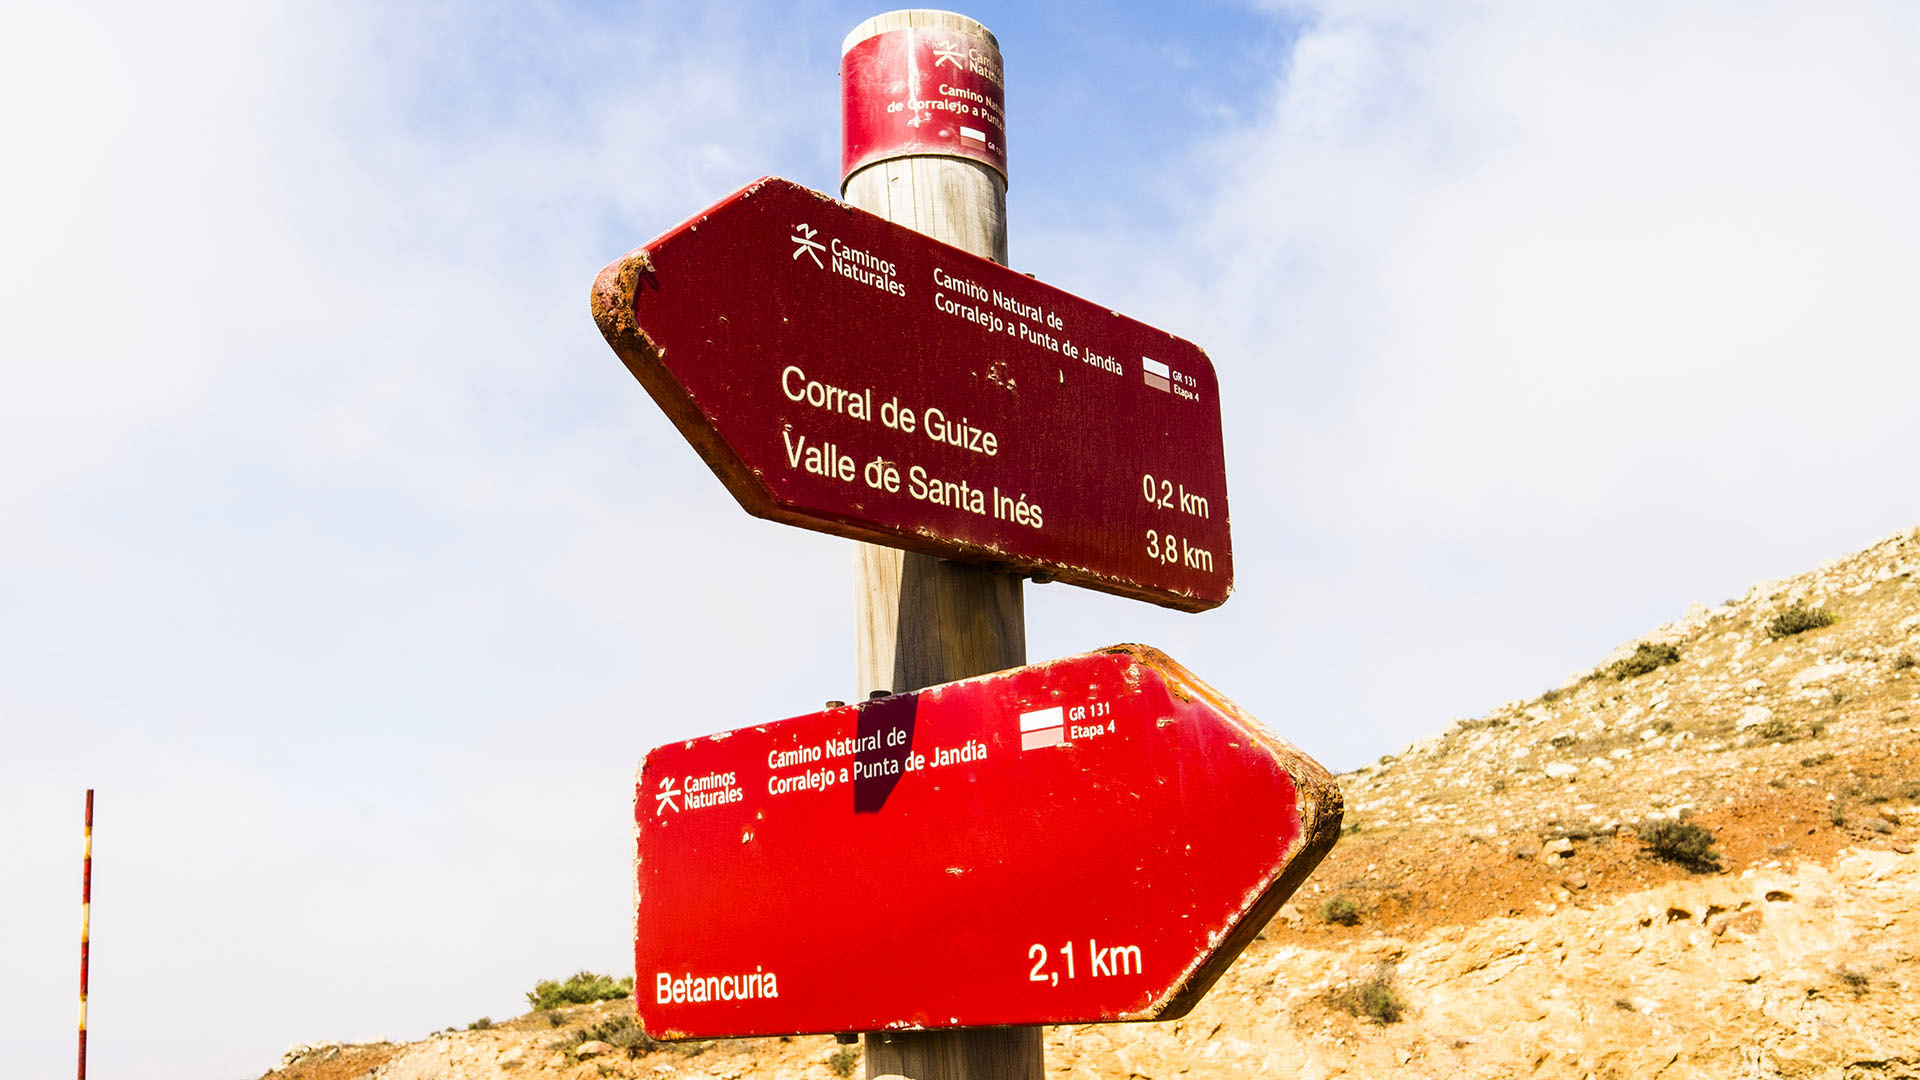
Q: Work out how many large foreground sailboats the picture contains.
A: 0